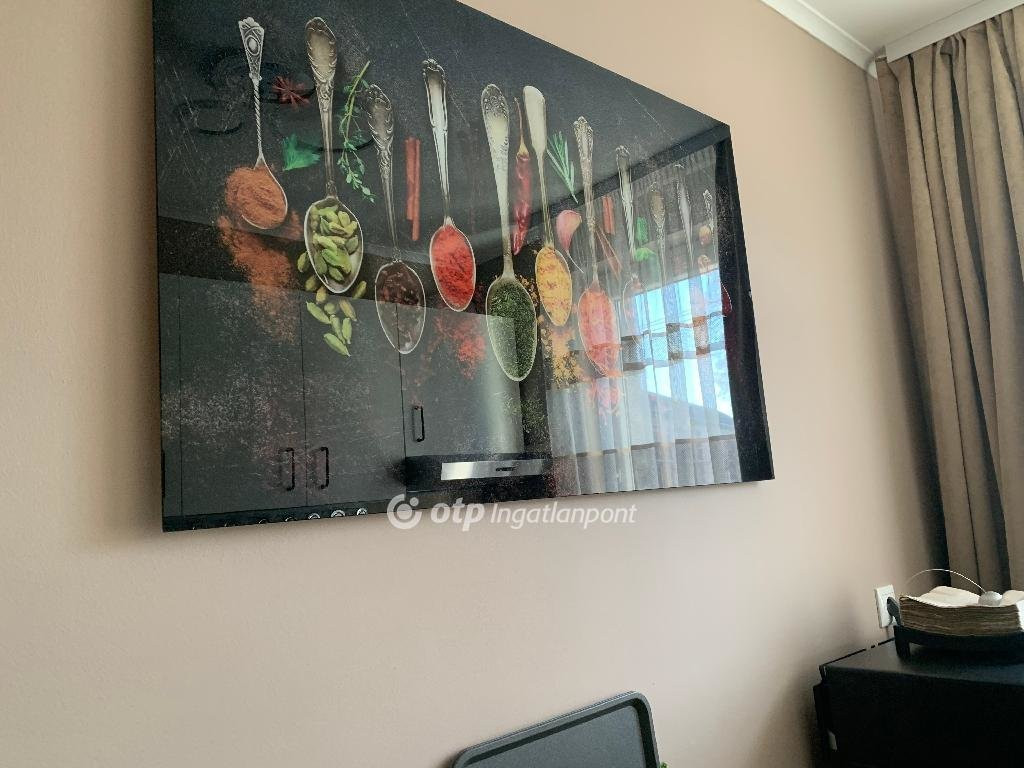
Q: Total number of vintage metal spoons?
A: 11